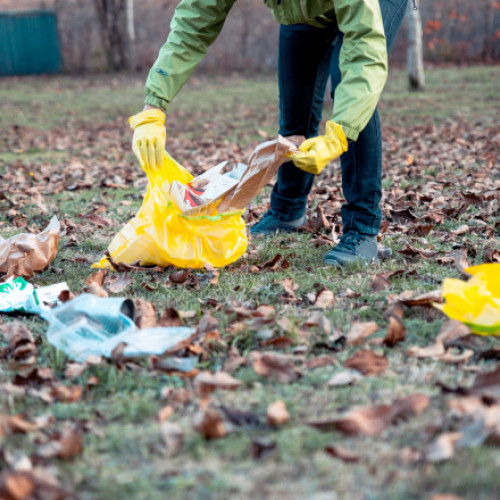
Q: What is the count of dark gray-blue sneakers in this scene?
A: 2